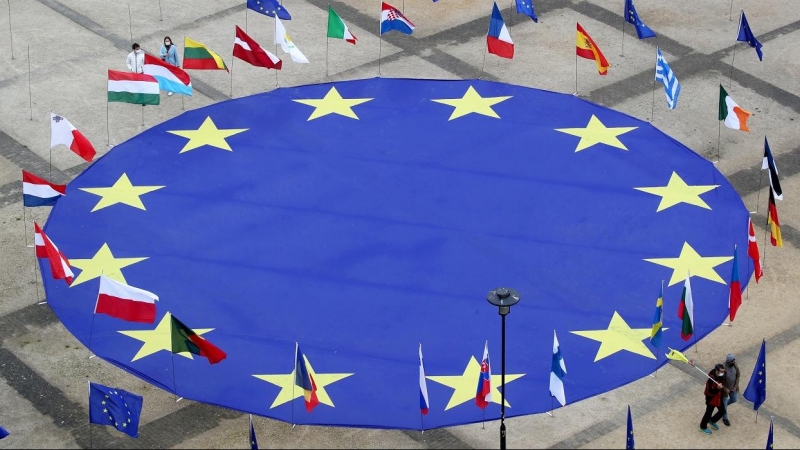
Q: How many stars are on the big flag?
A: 12